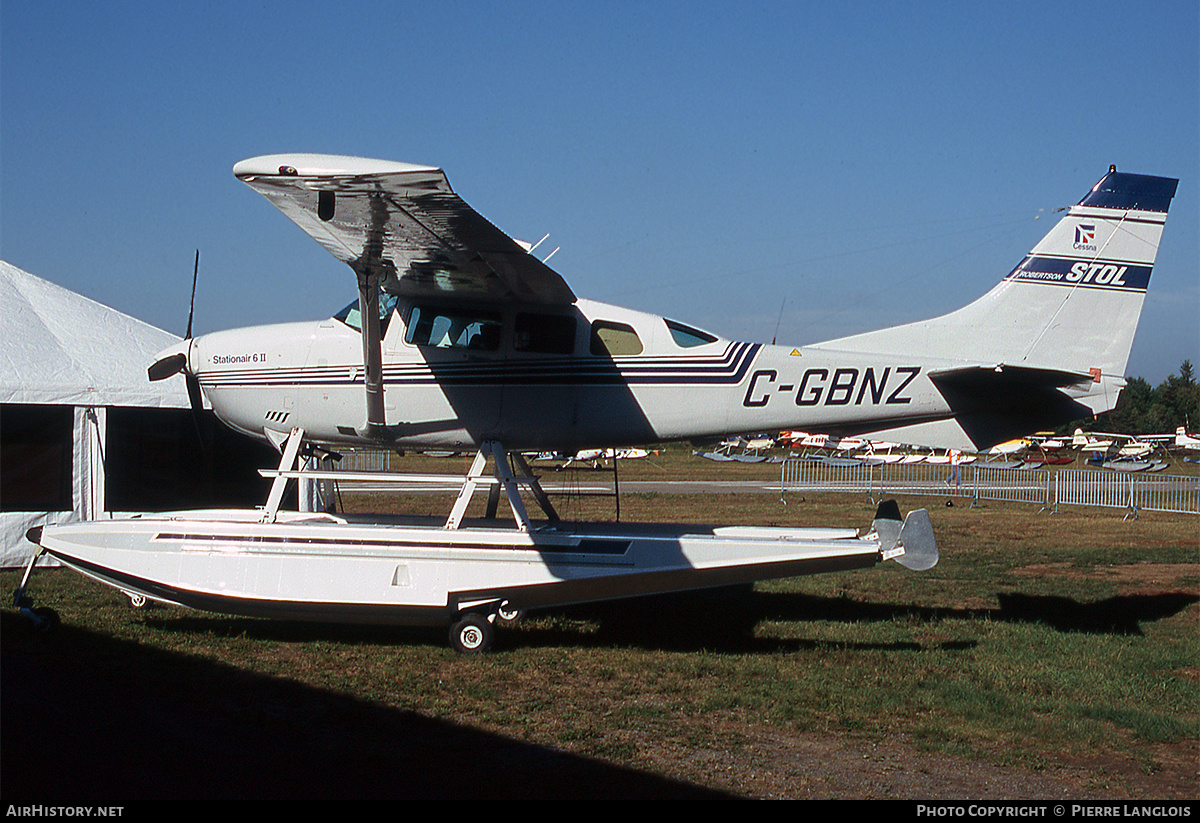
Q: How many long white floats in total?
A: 2